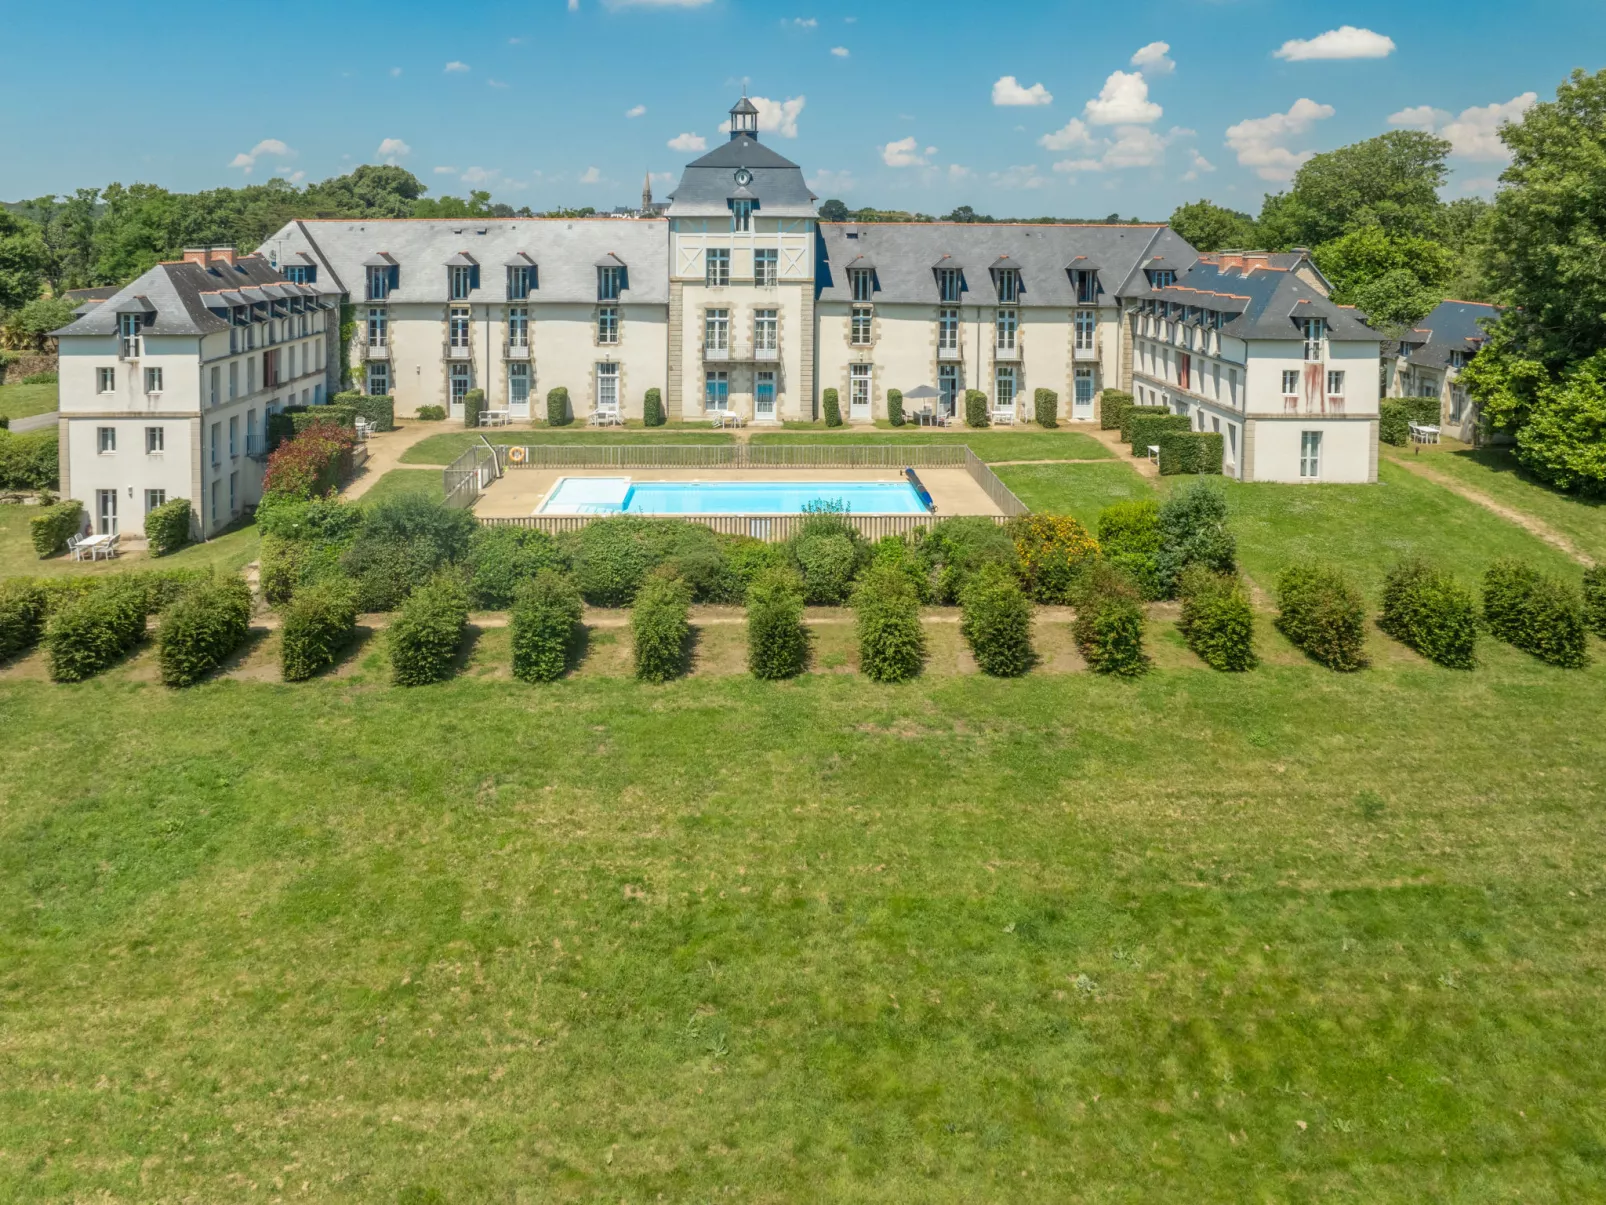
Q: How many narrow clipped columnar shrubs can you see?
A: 7